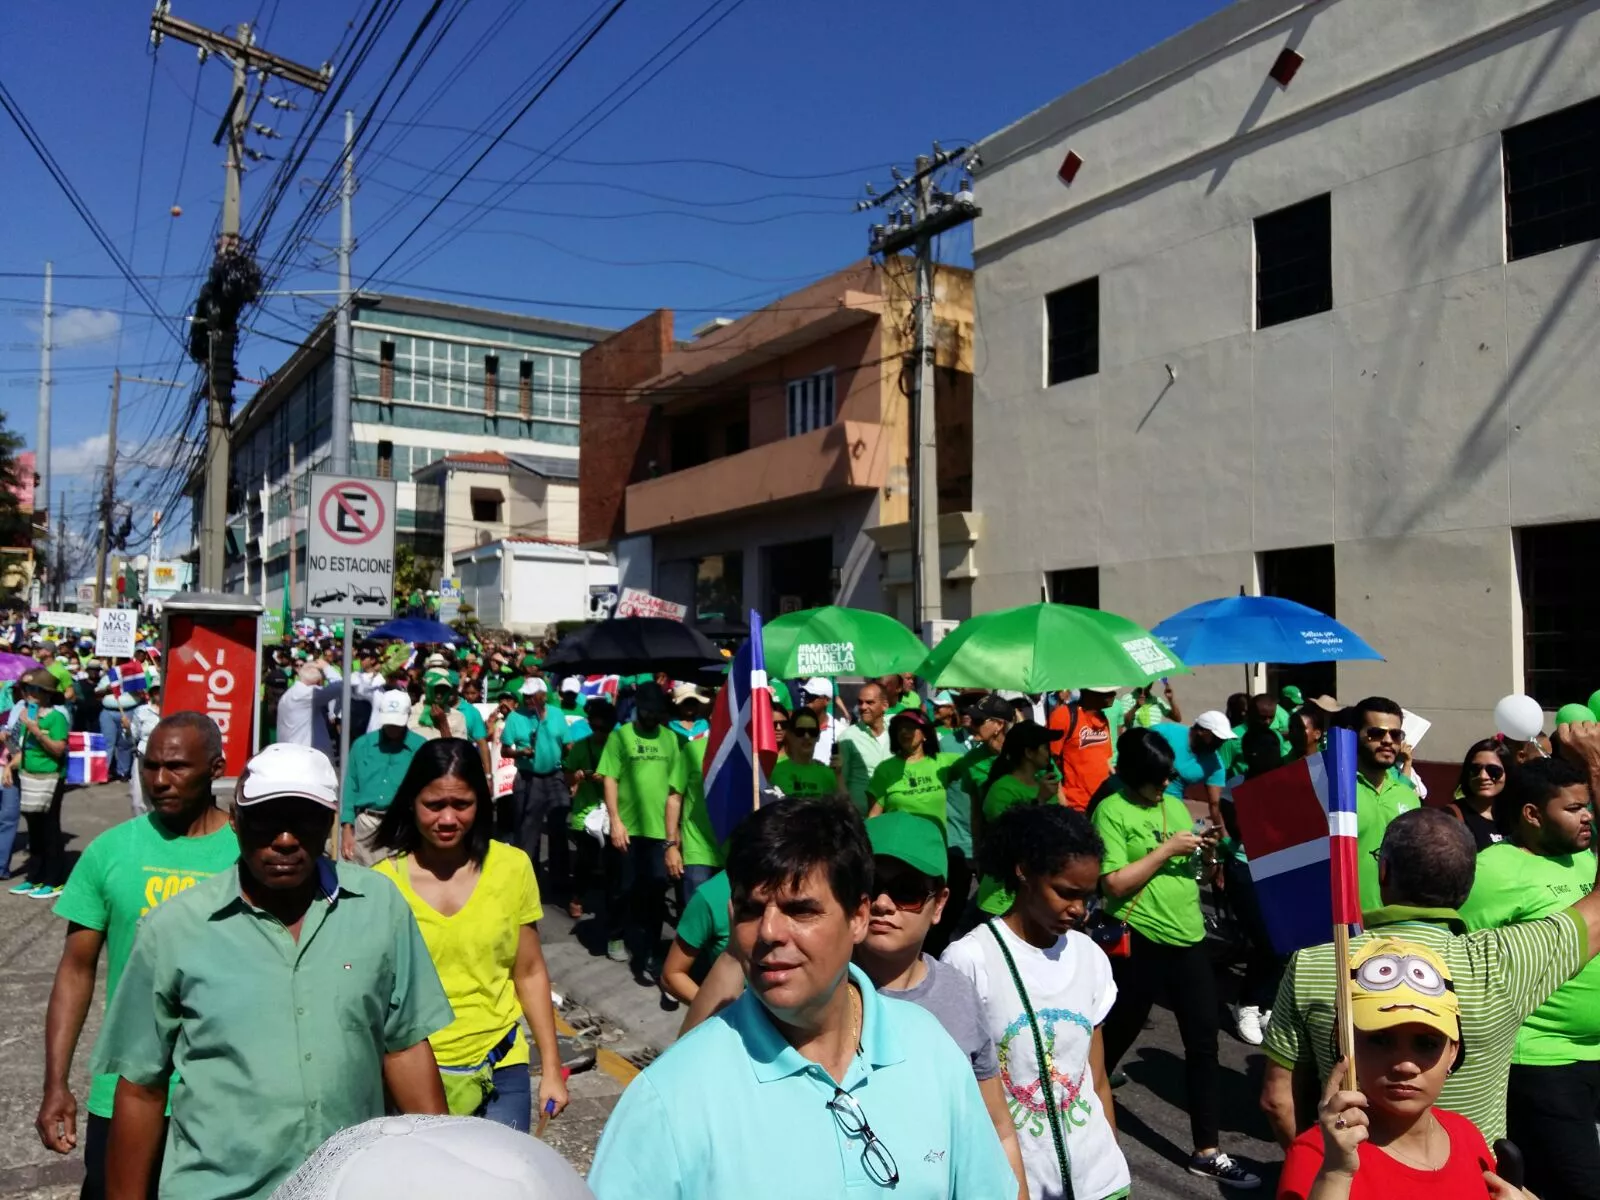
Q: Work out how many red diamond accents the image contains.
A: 2